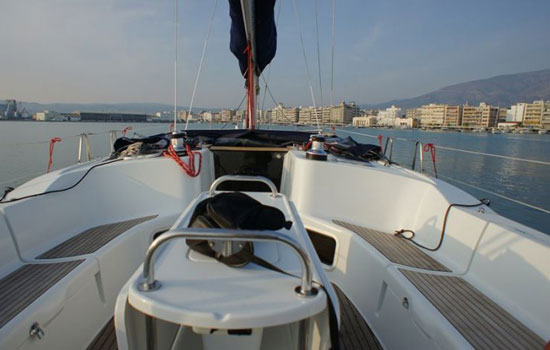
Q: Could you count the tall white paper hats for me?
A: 0